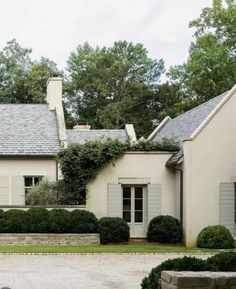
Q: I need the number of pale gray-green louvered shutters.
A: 5